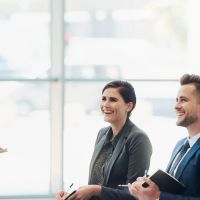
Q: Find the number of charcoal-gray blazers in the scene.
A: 1